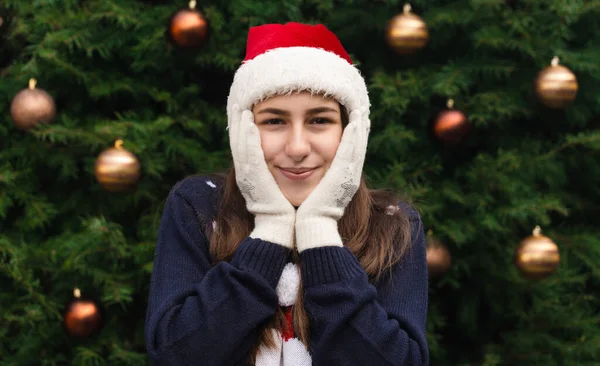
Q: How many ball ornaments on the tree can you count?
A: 9